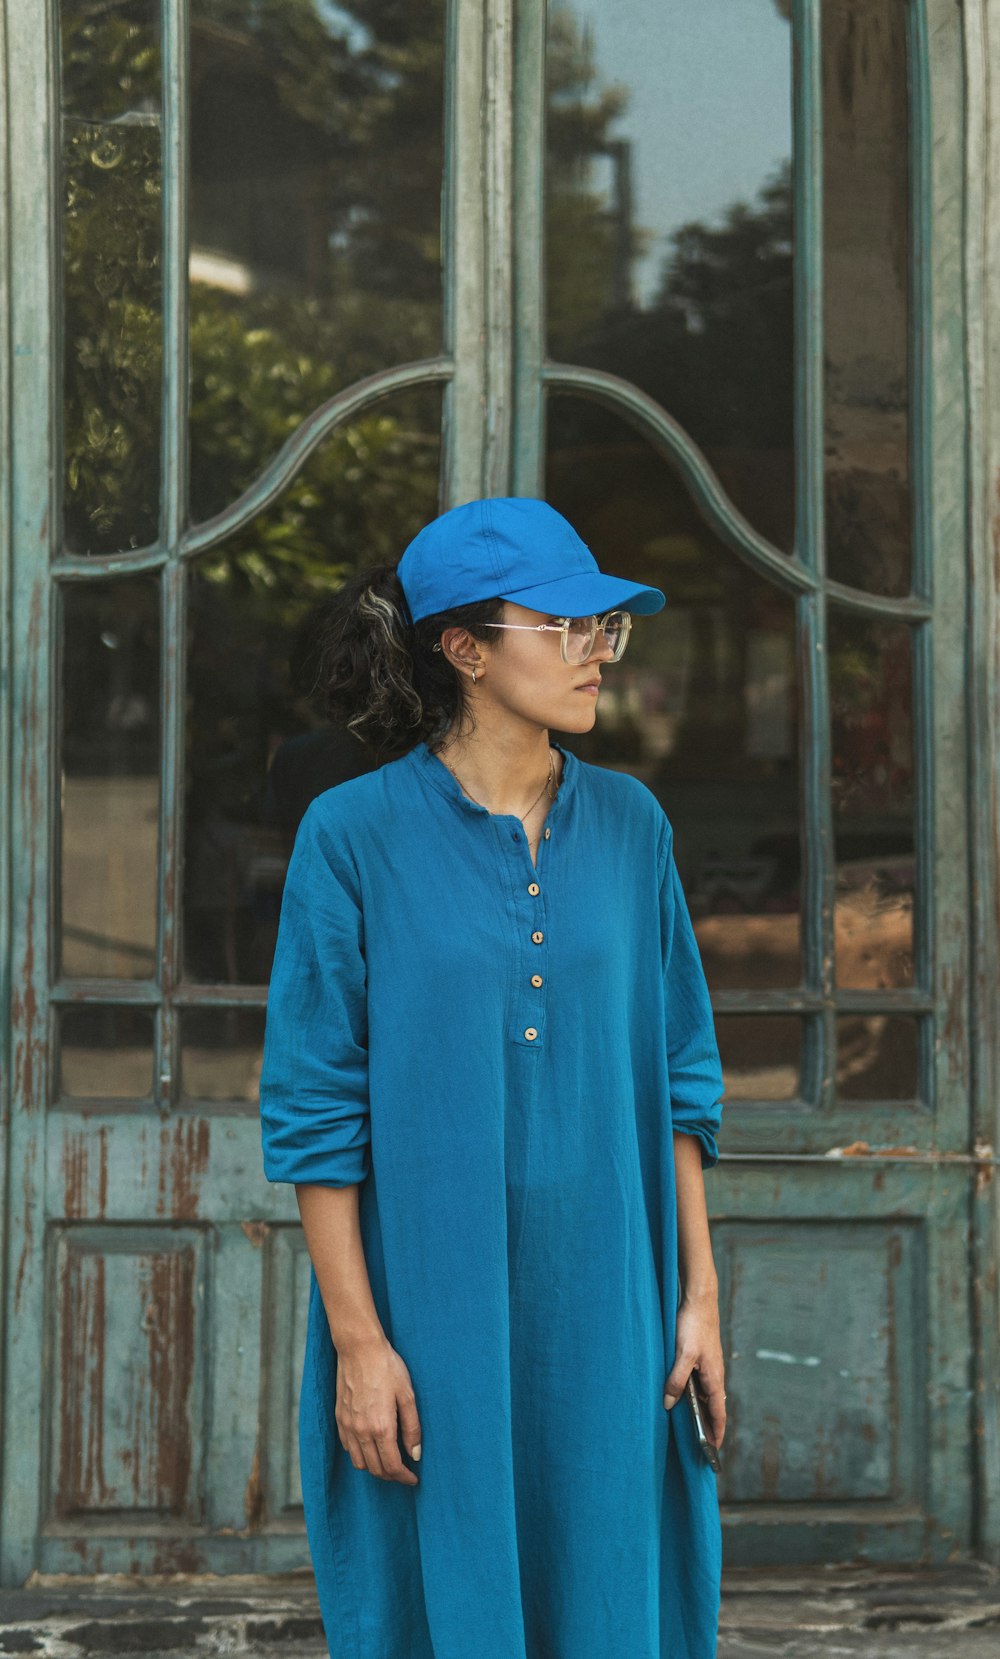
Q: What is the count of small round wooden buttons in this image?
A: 5